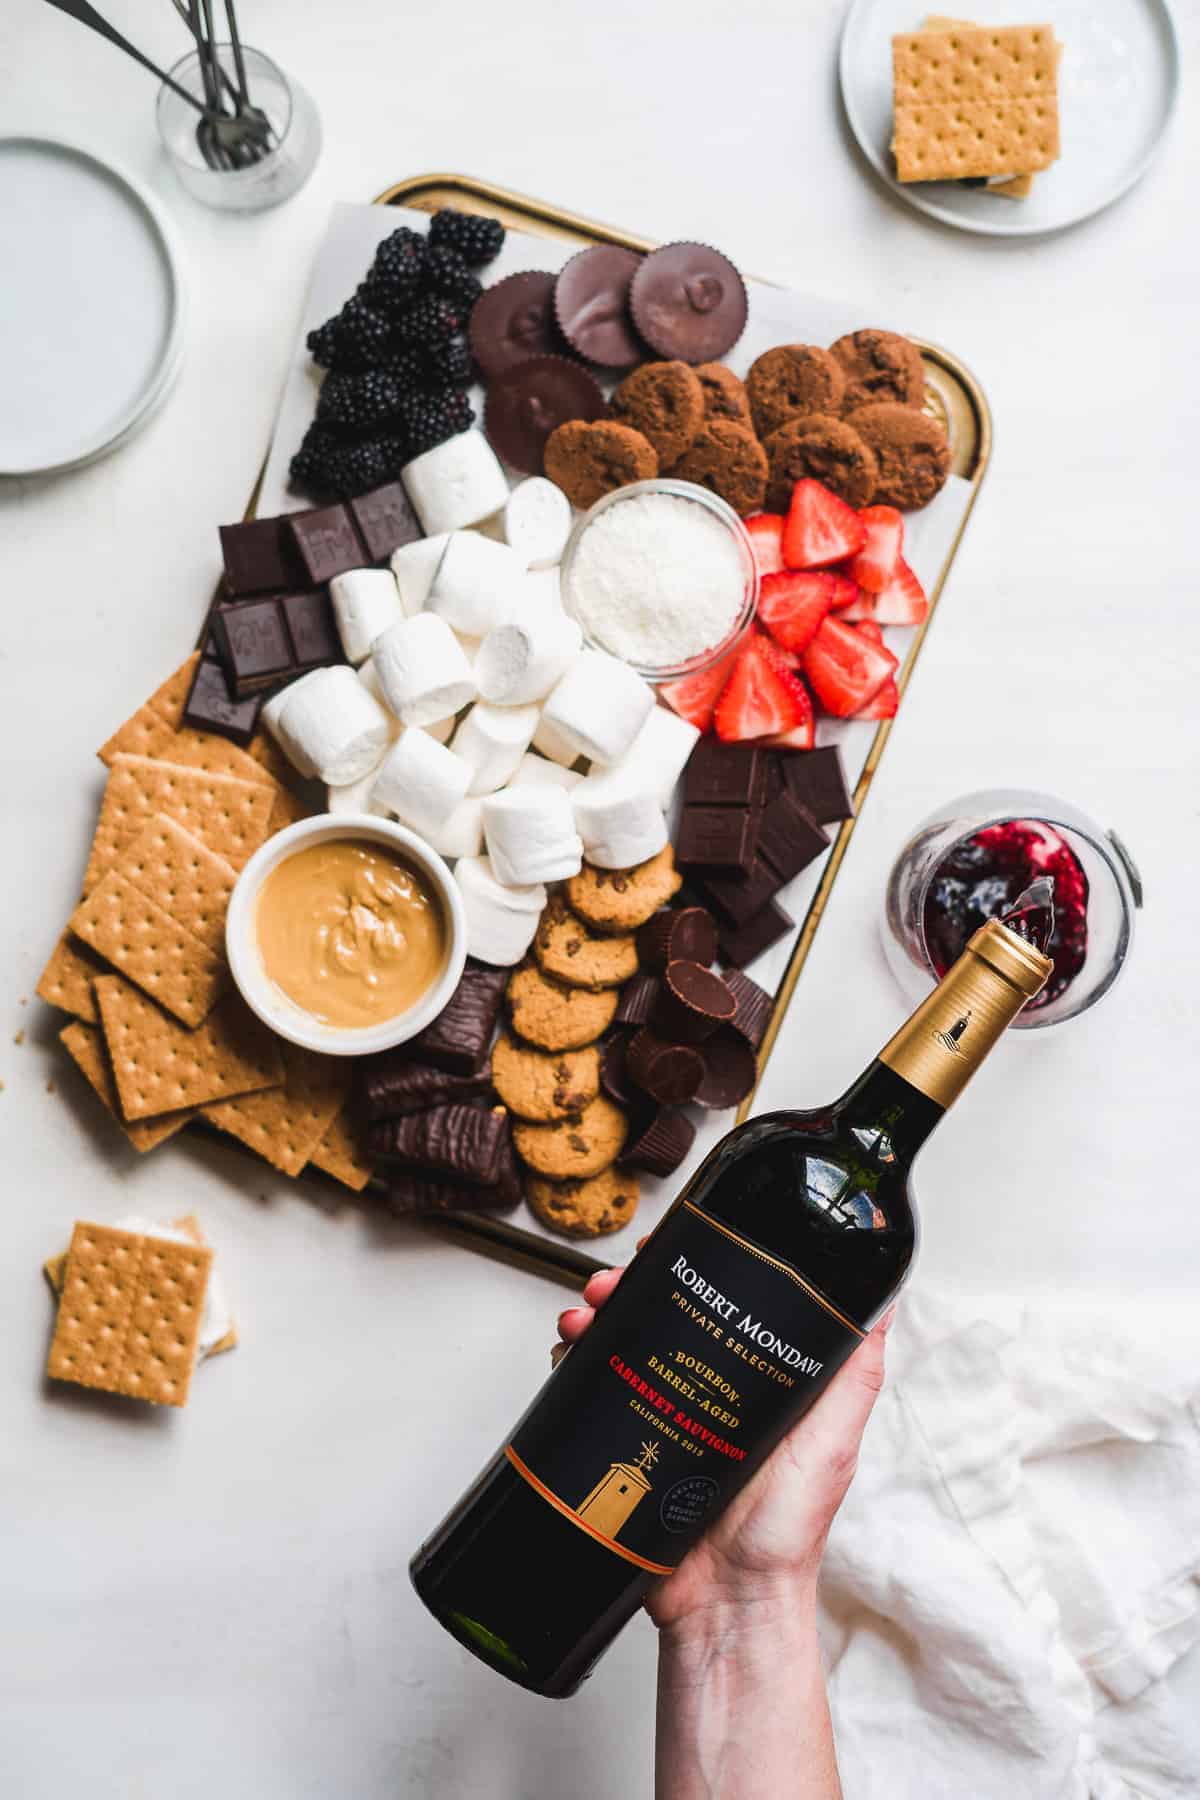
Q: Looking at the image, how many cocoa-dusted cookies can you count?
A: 8